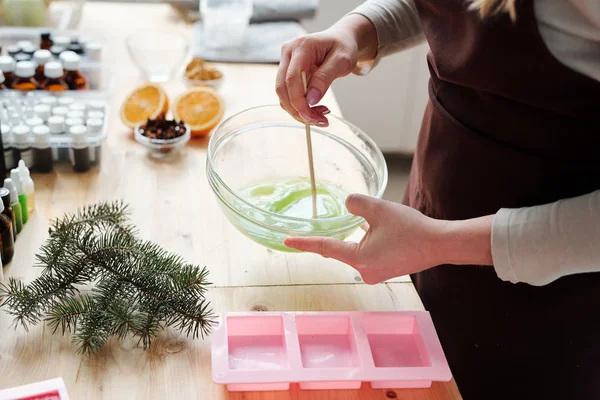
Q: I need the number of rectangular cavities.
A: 3